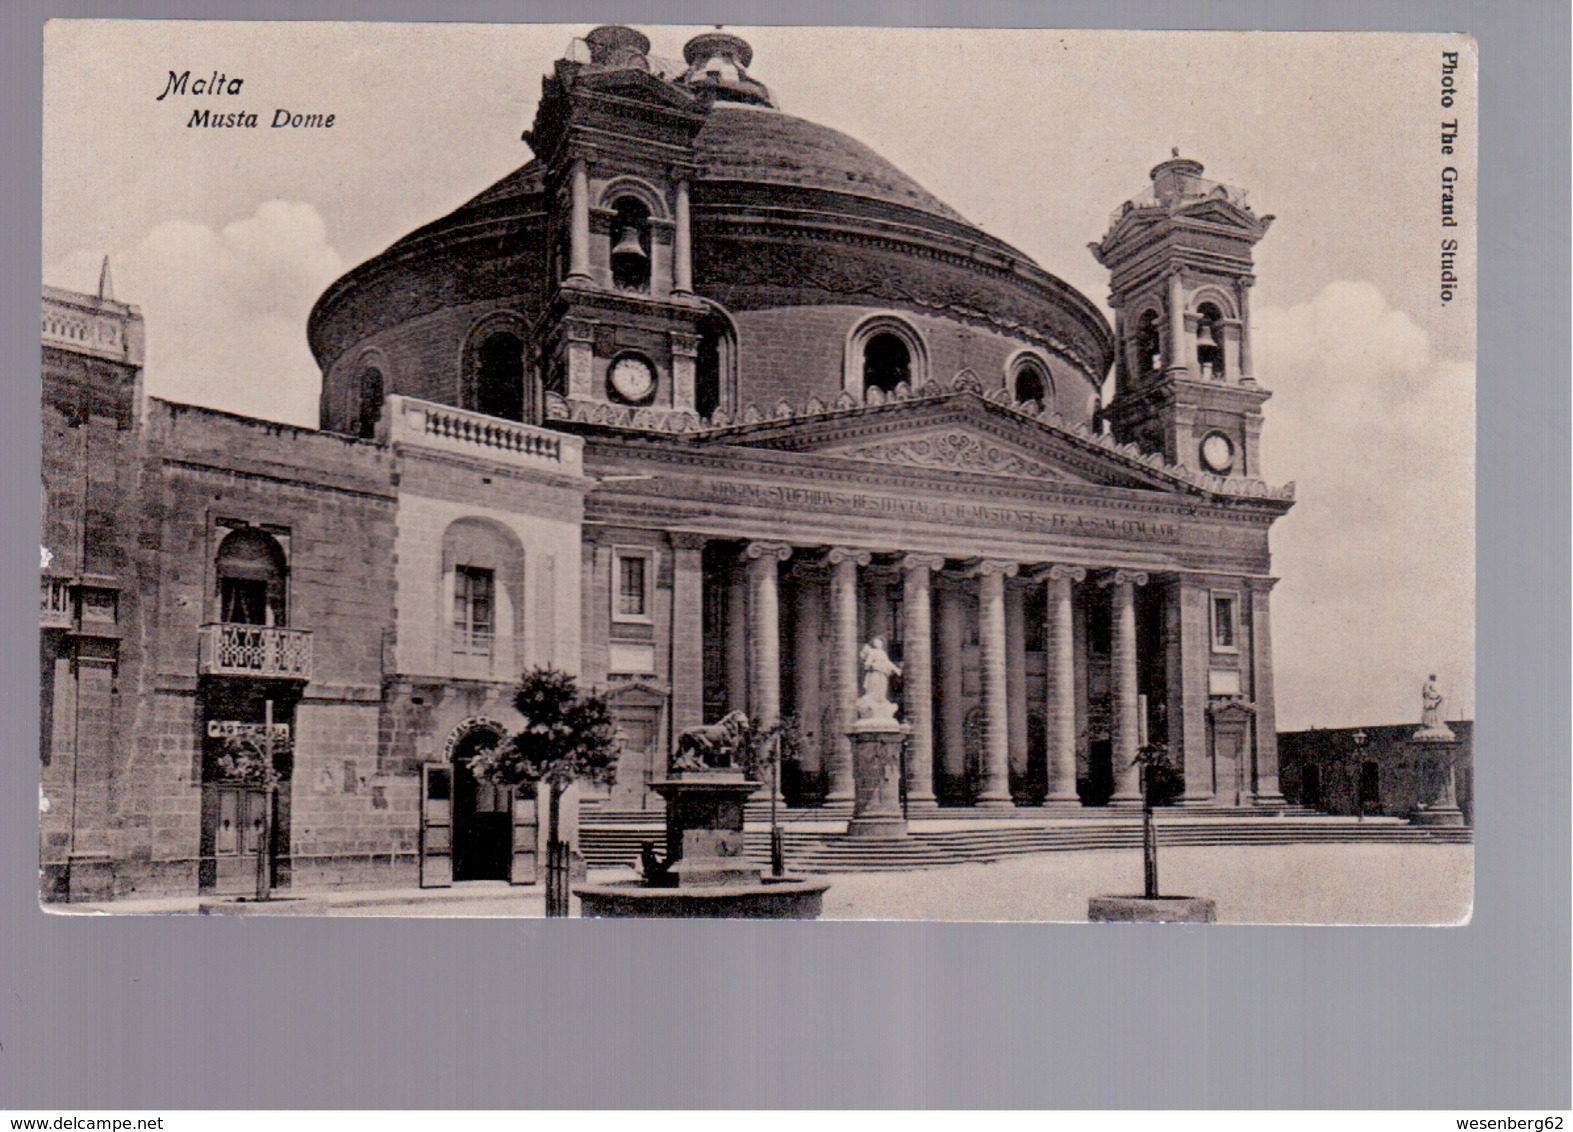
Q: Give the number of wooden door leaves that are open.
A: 2